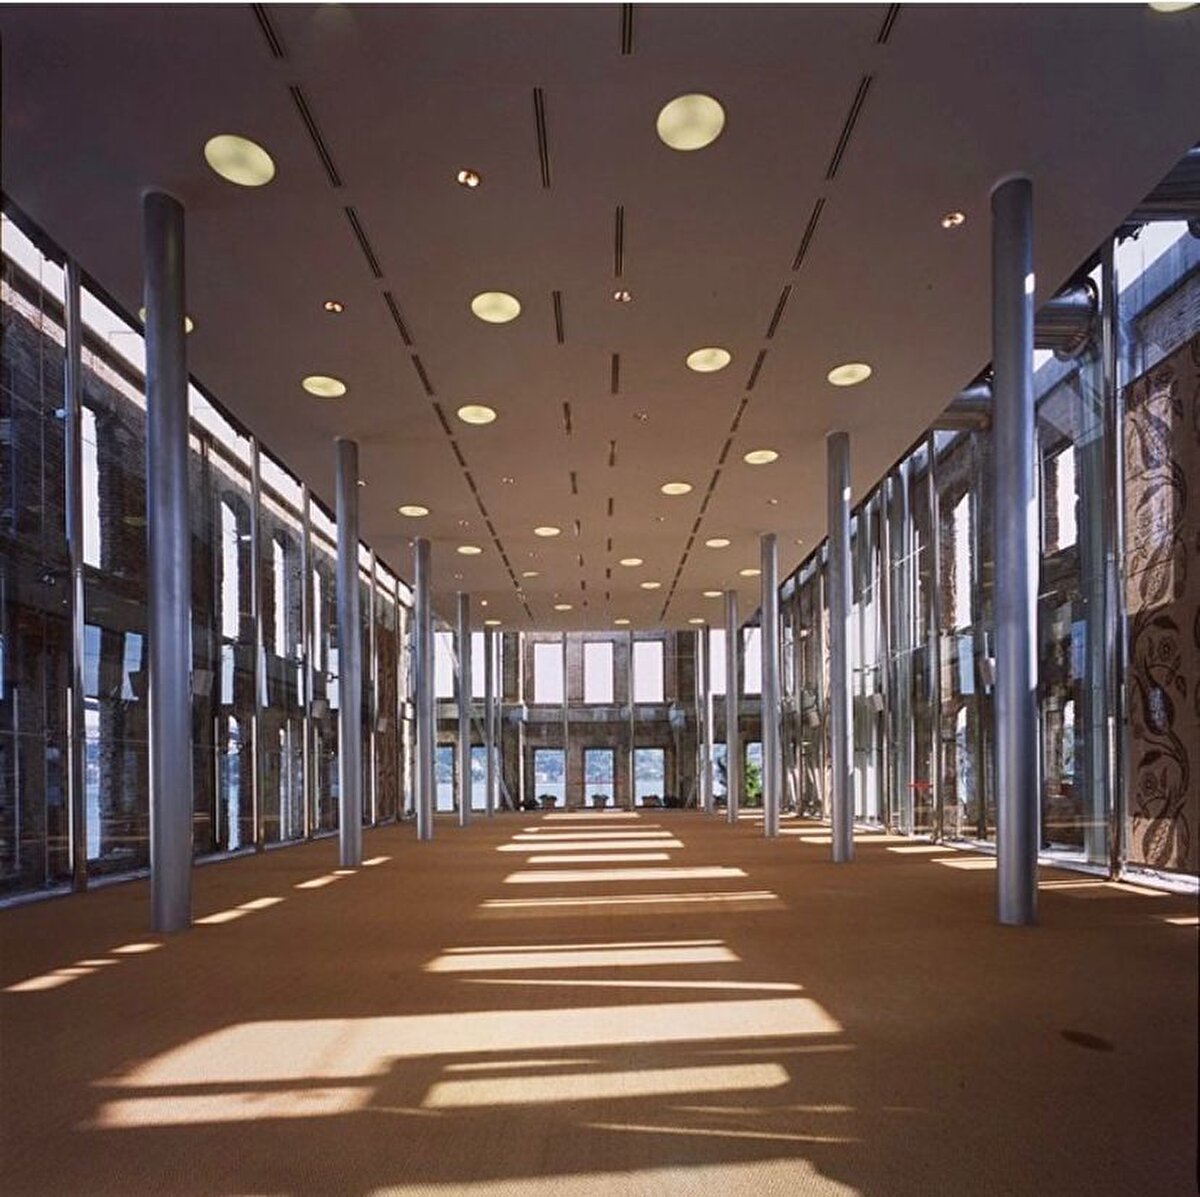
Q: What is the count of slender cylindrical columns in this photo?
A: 10